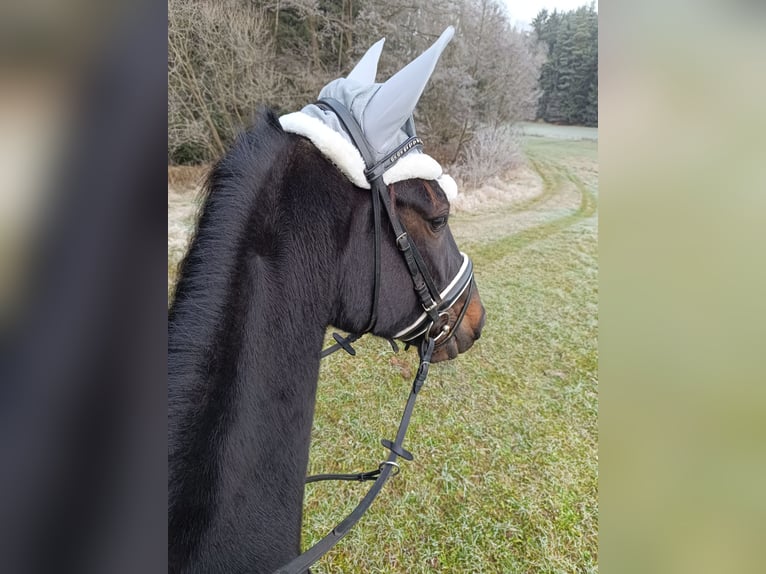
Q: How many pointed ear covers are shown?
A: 2